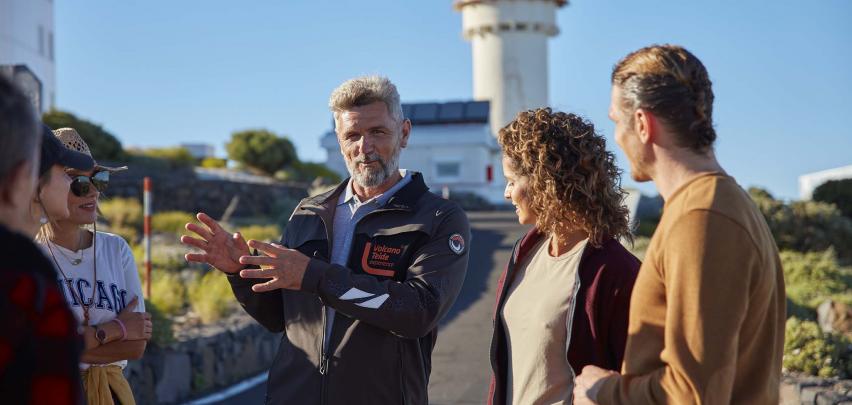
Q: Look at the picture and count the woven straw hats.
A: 1